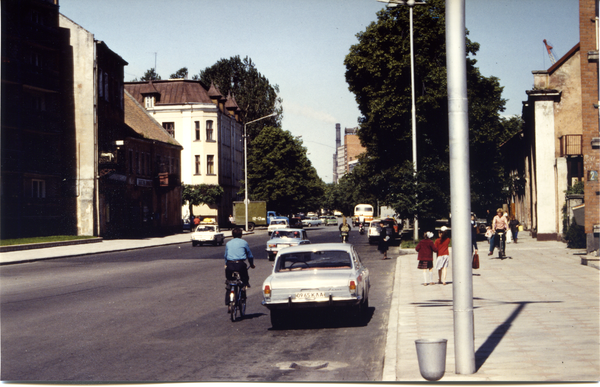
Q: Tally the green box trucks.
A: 1